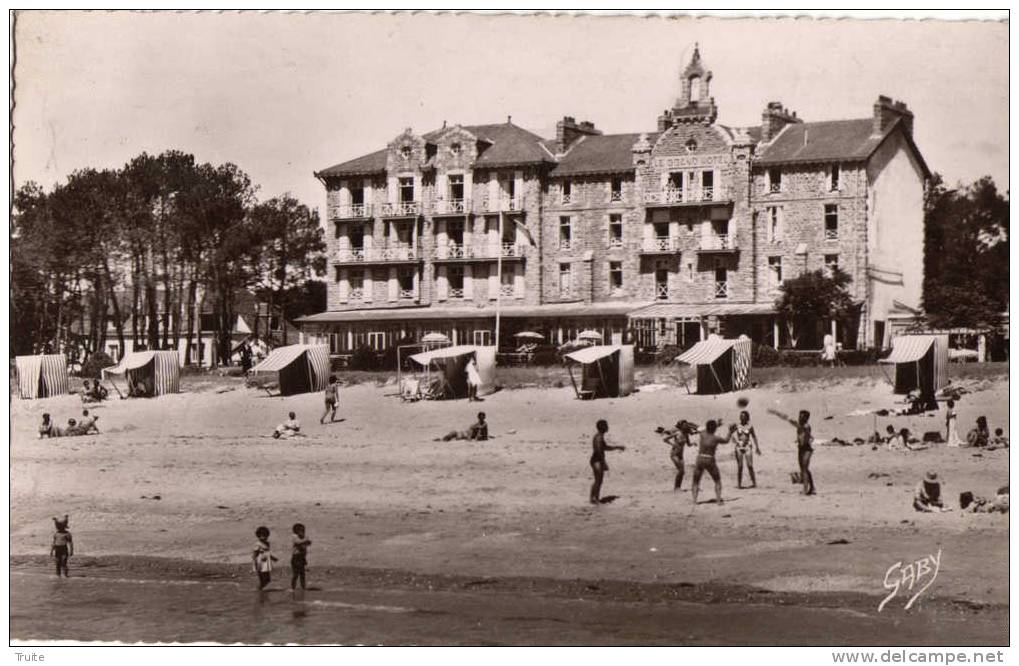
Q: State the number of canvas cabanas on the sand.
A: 7